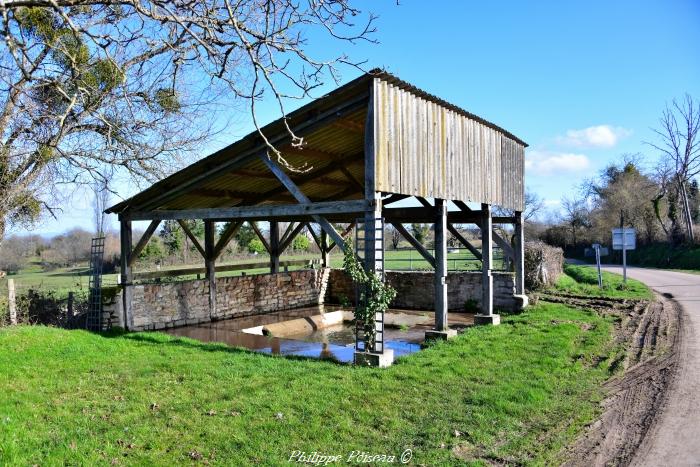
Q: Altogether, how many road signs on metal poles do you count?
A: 2